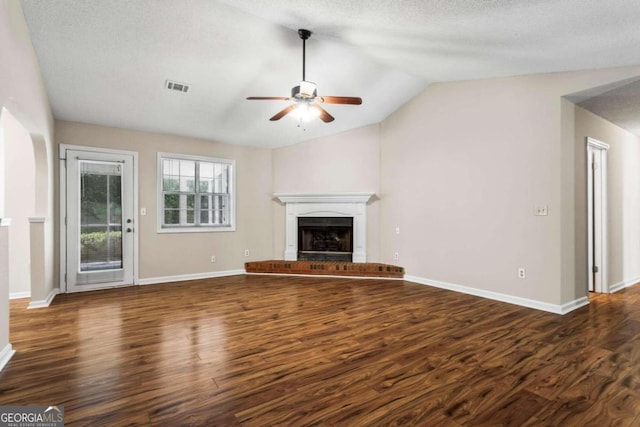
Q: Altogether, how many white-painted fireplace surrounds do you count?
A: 1